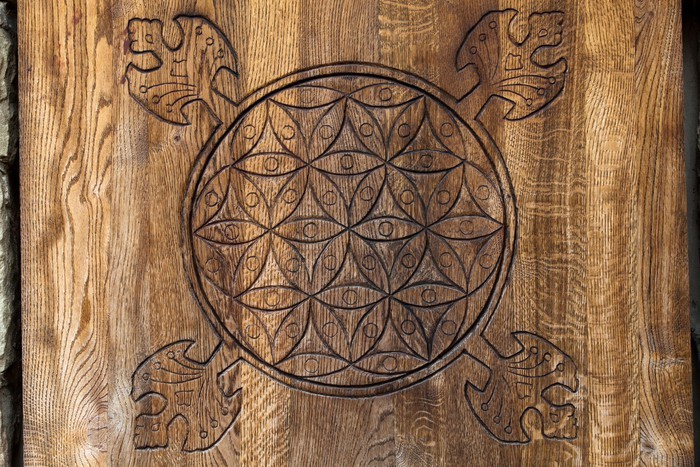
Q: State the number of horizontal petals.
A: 14